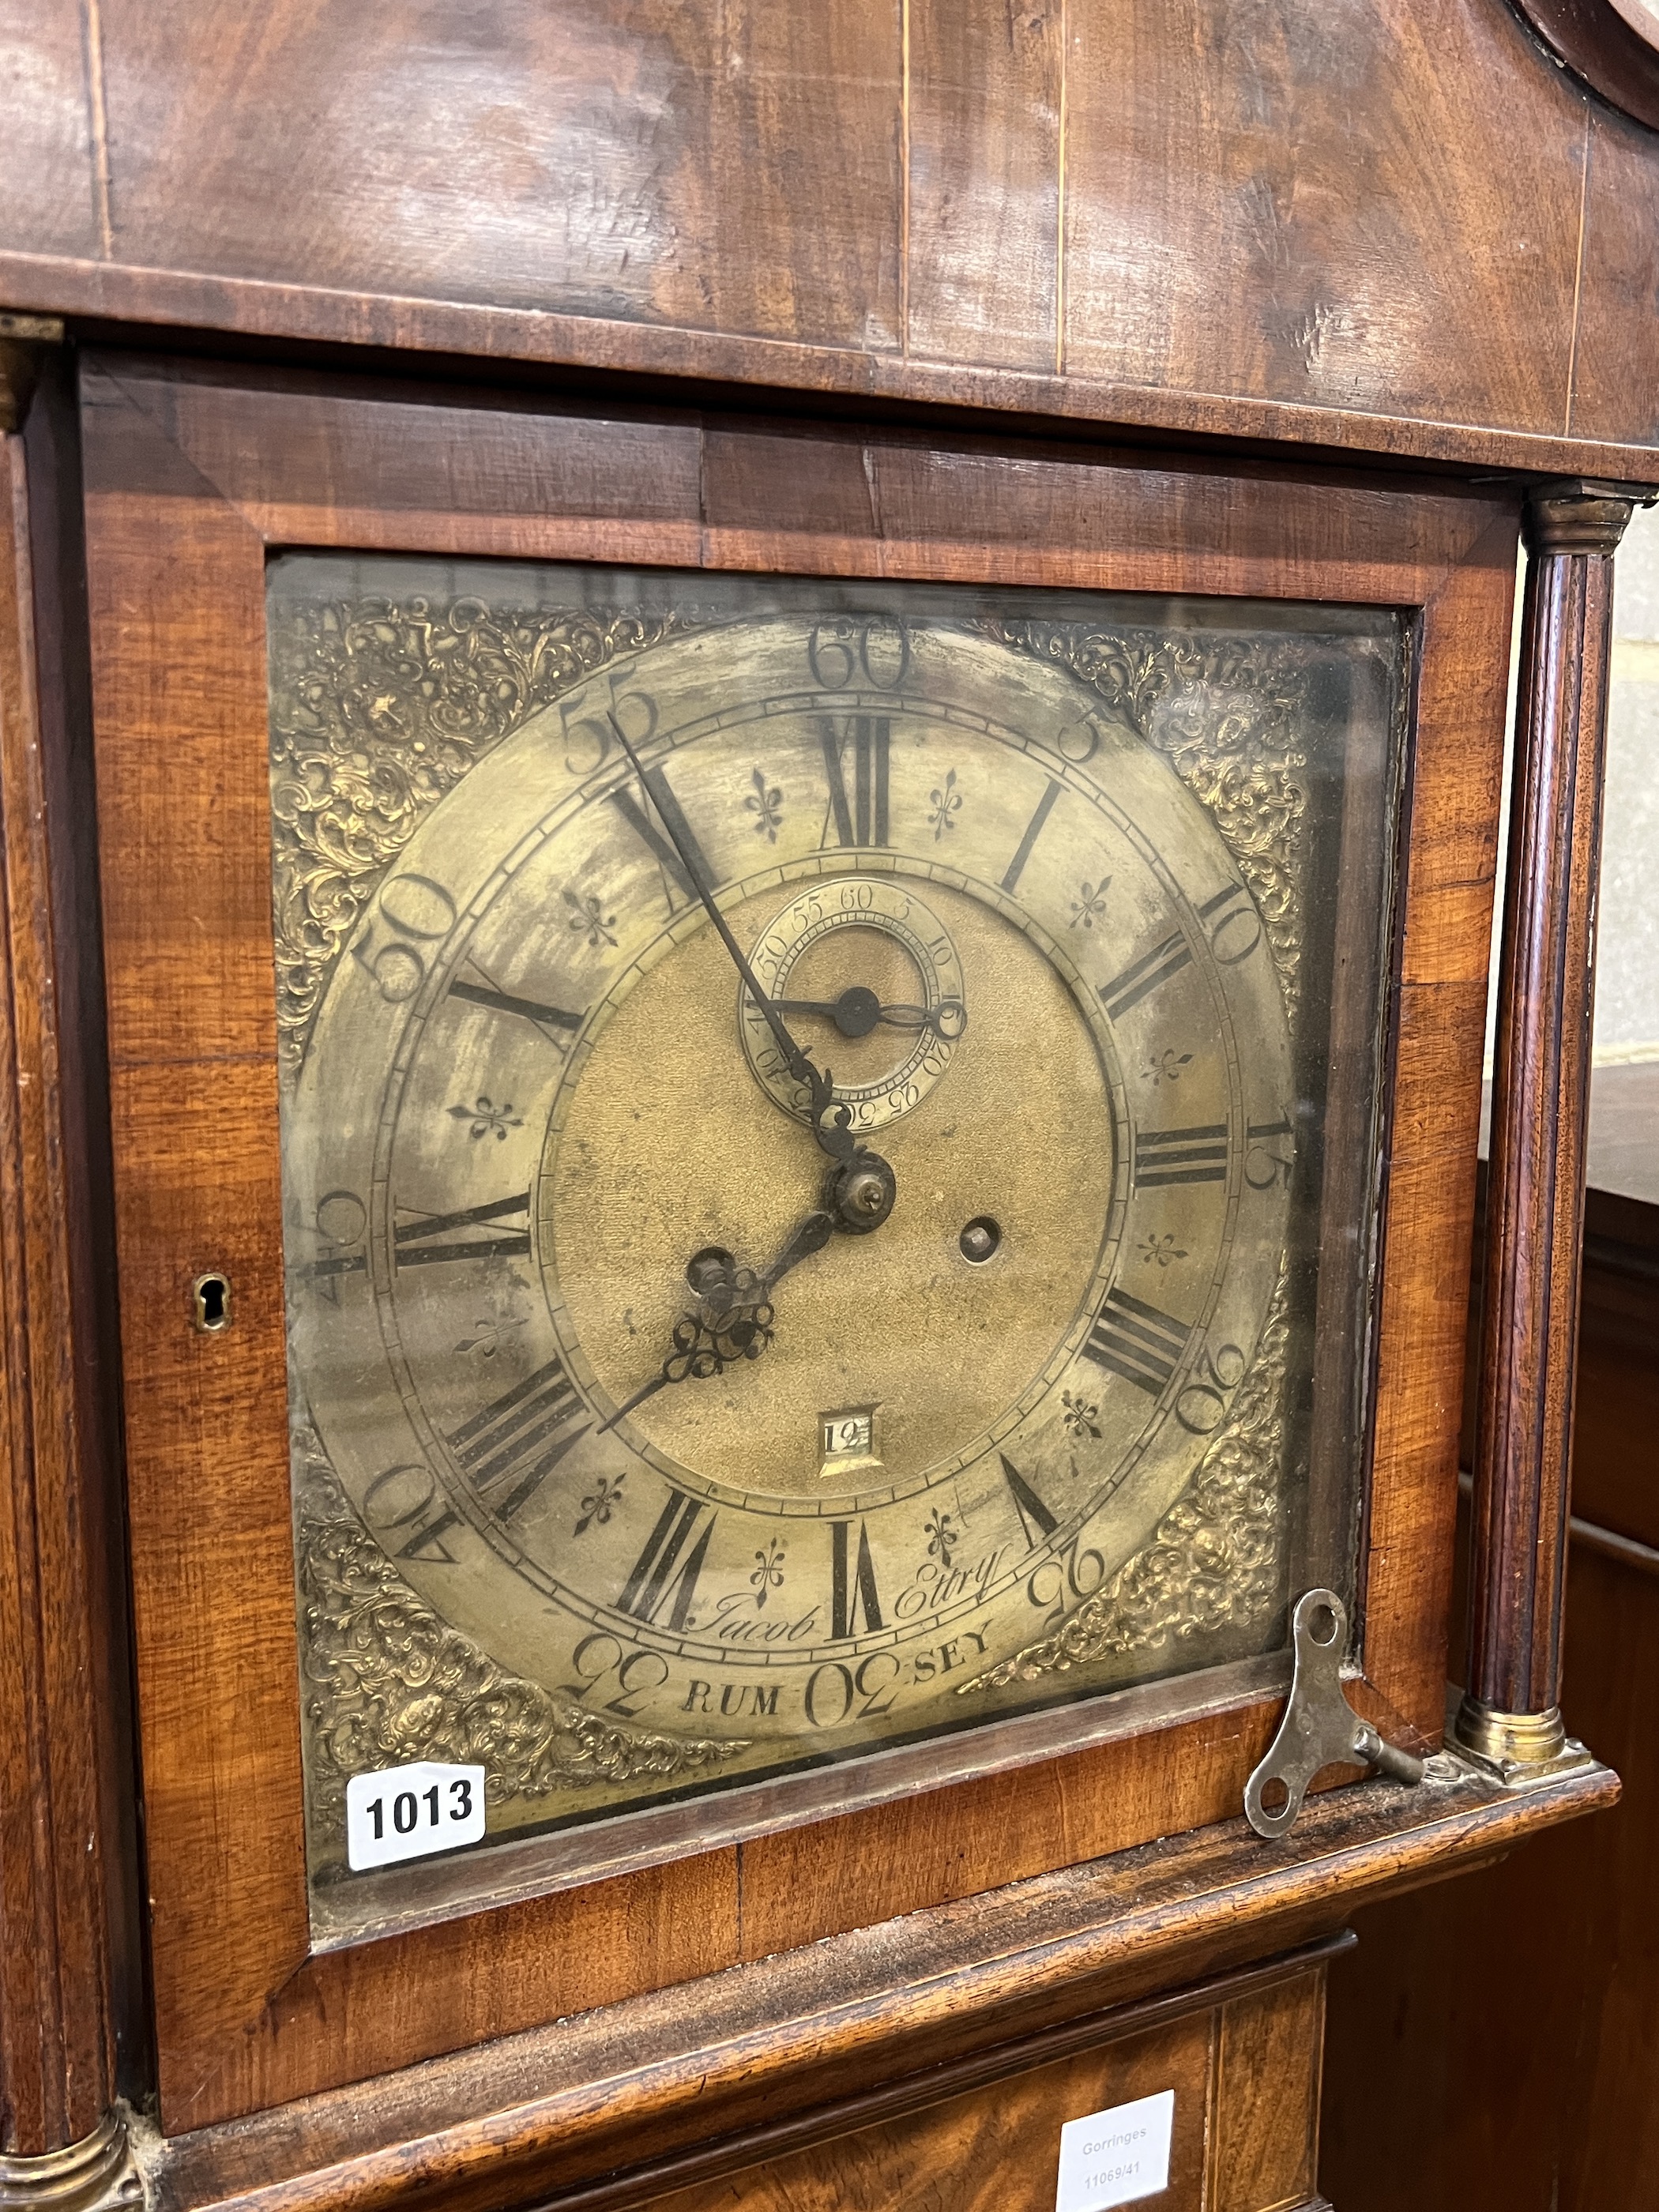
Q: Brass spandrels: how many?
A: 4